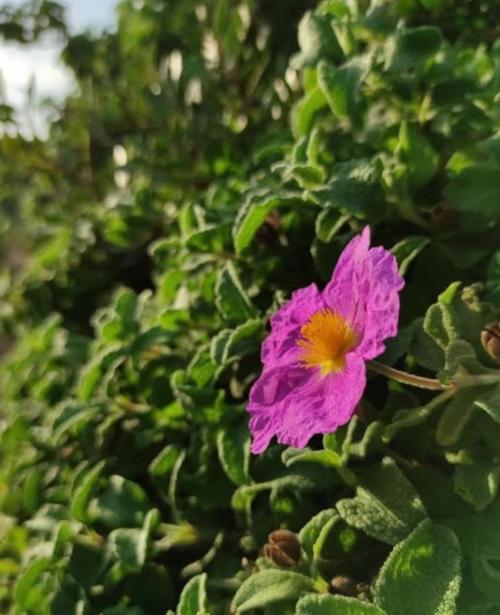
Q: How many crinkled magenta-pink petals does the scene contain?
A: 5